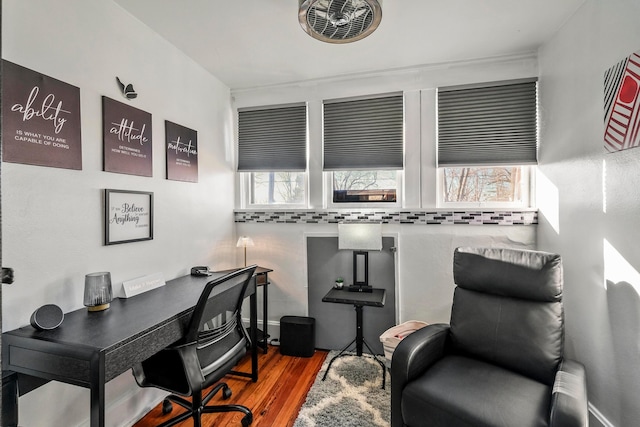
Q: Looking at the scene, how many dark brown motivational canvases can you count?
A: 3